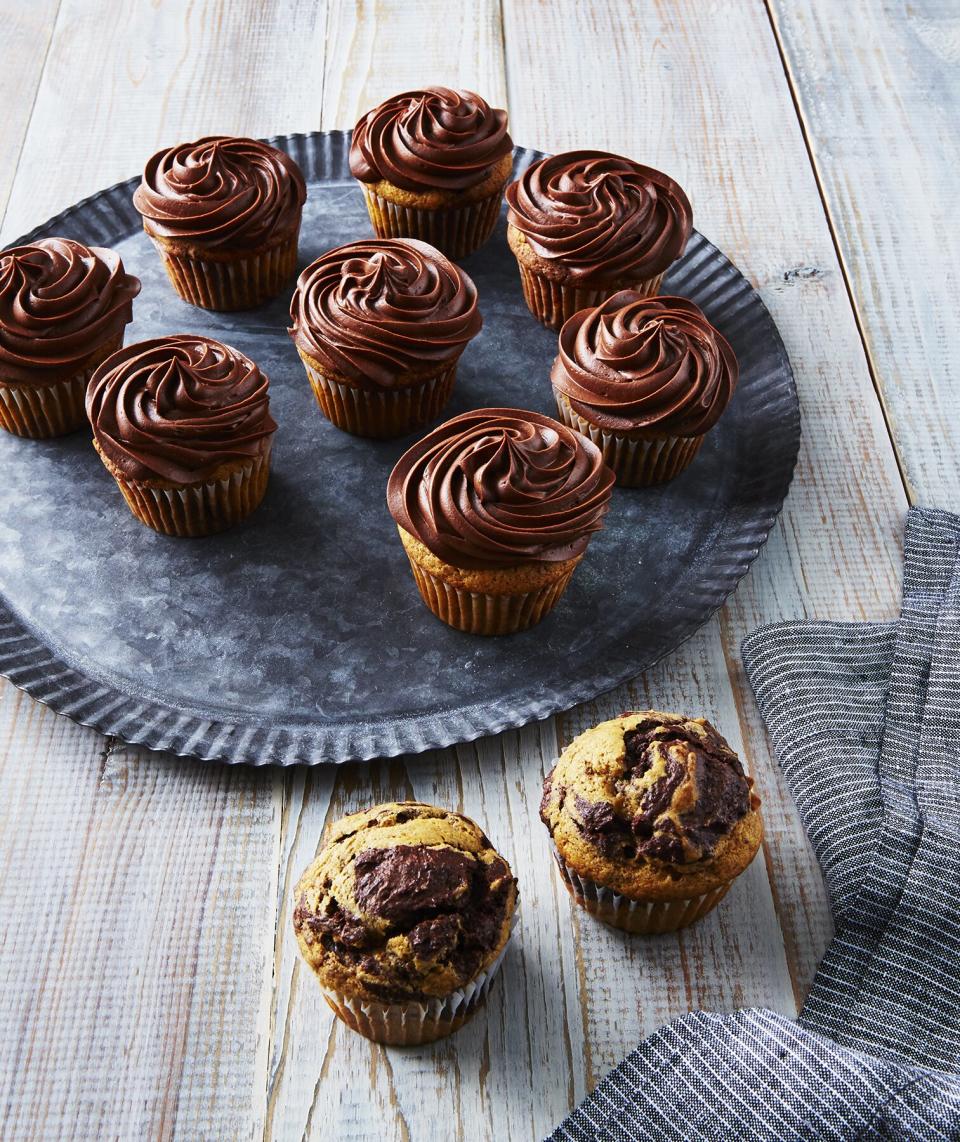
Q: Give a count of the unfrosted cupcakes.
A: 2